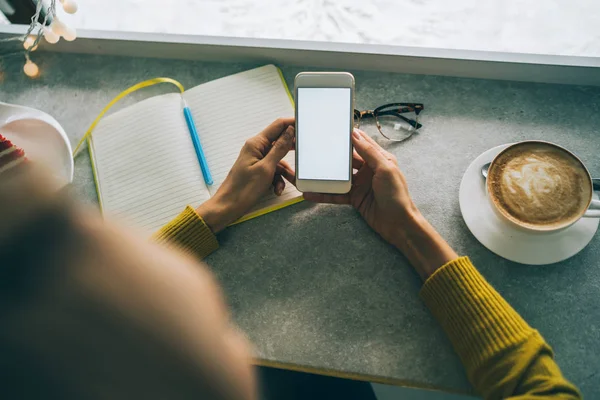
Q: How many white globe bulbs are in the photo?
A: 6